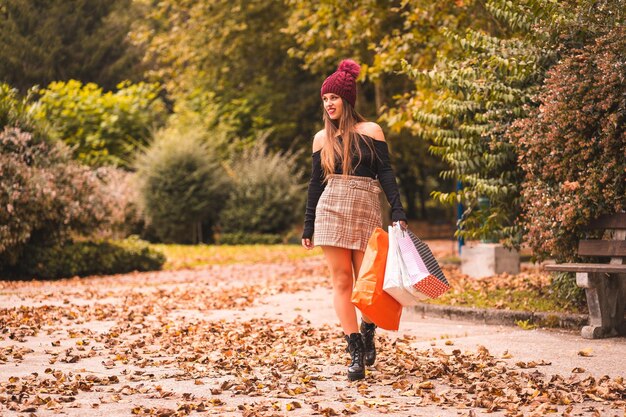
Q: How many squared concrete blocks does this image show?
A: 1